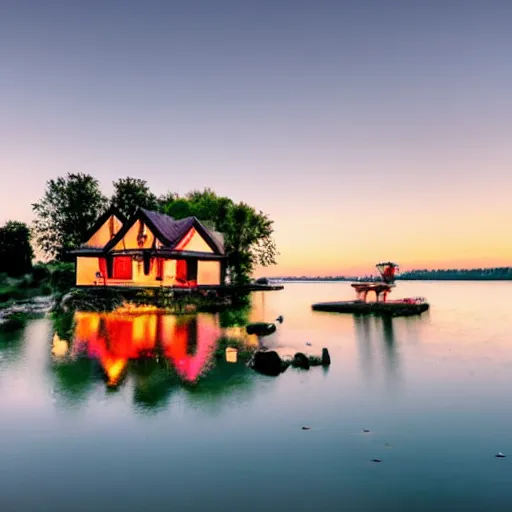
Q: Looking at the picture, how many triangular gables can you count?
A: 3